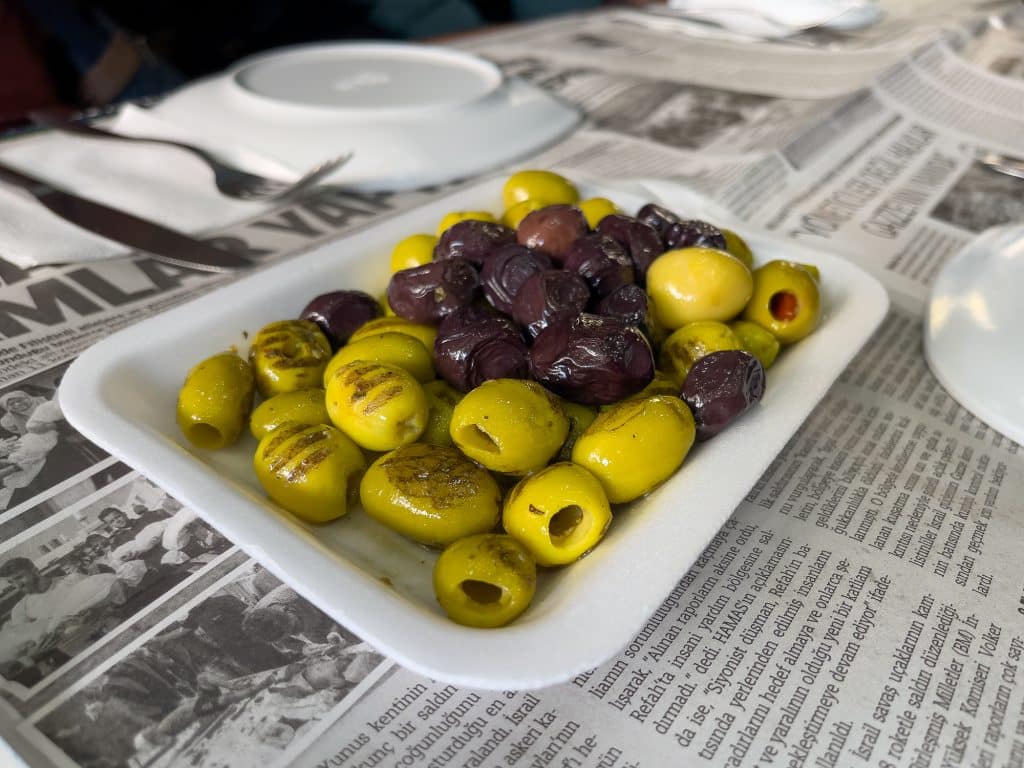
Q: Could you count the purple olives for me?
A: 14